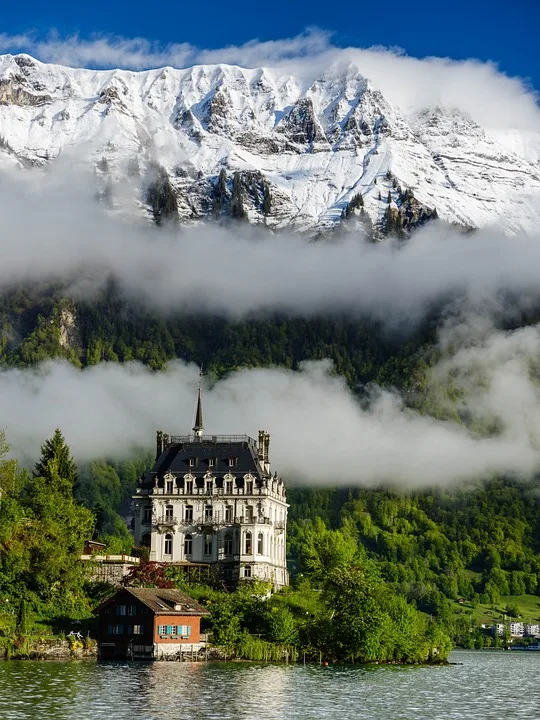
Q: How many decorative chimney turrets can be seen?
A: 4